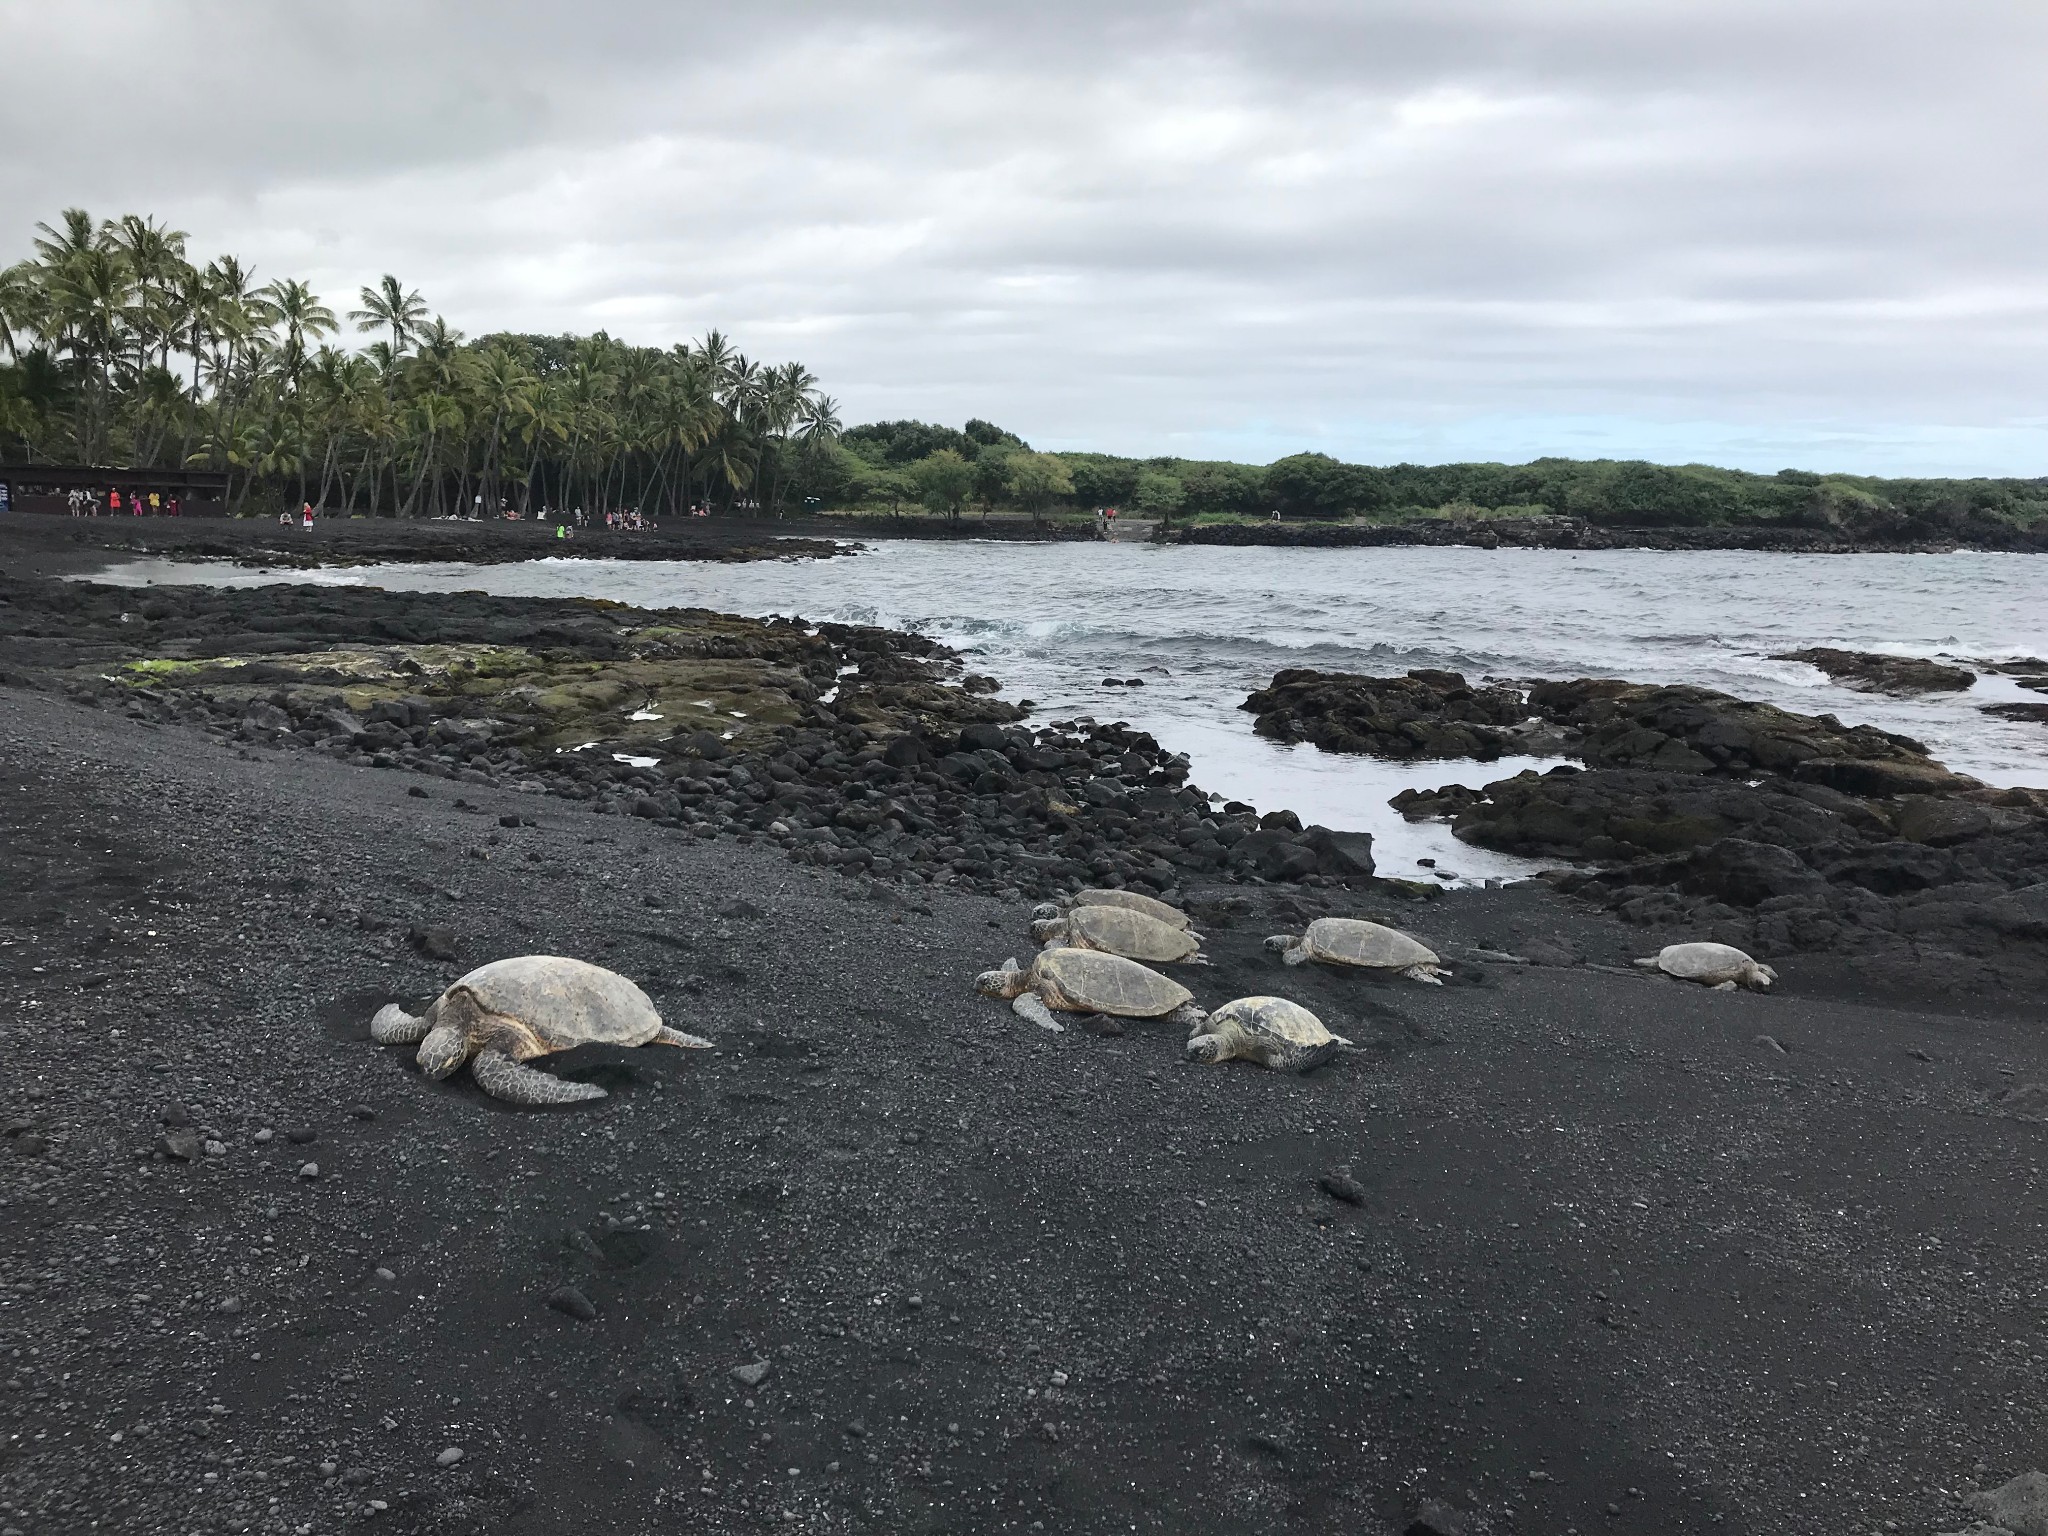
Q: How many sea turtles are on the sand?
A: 7